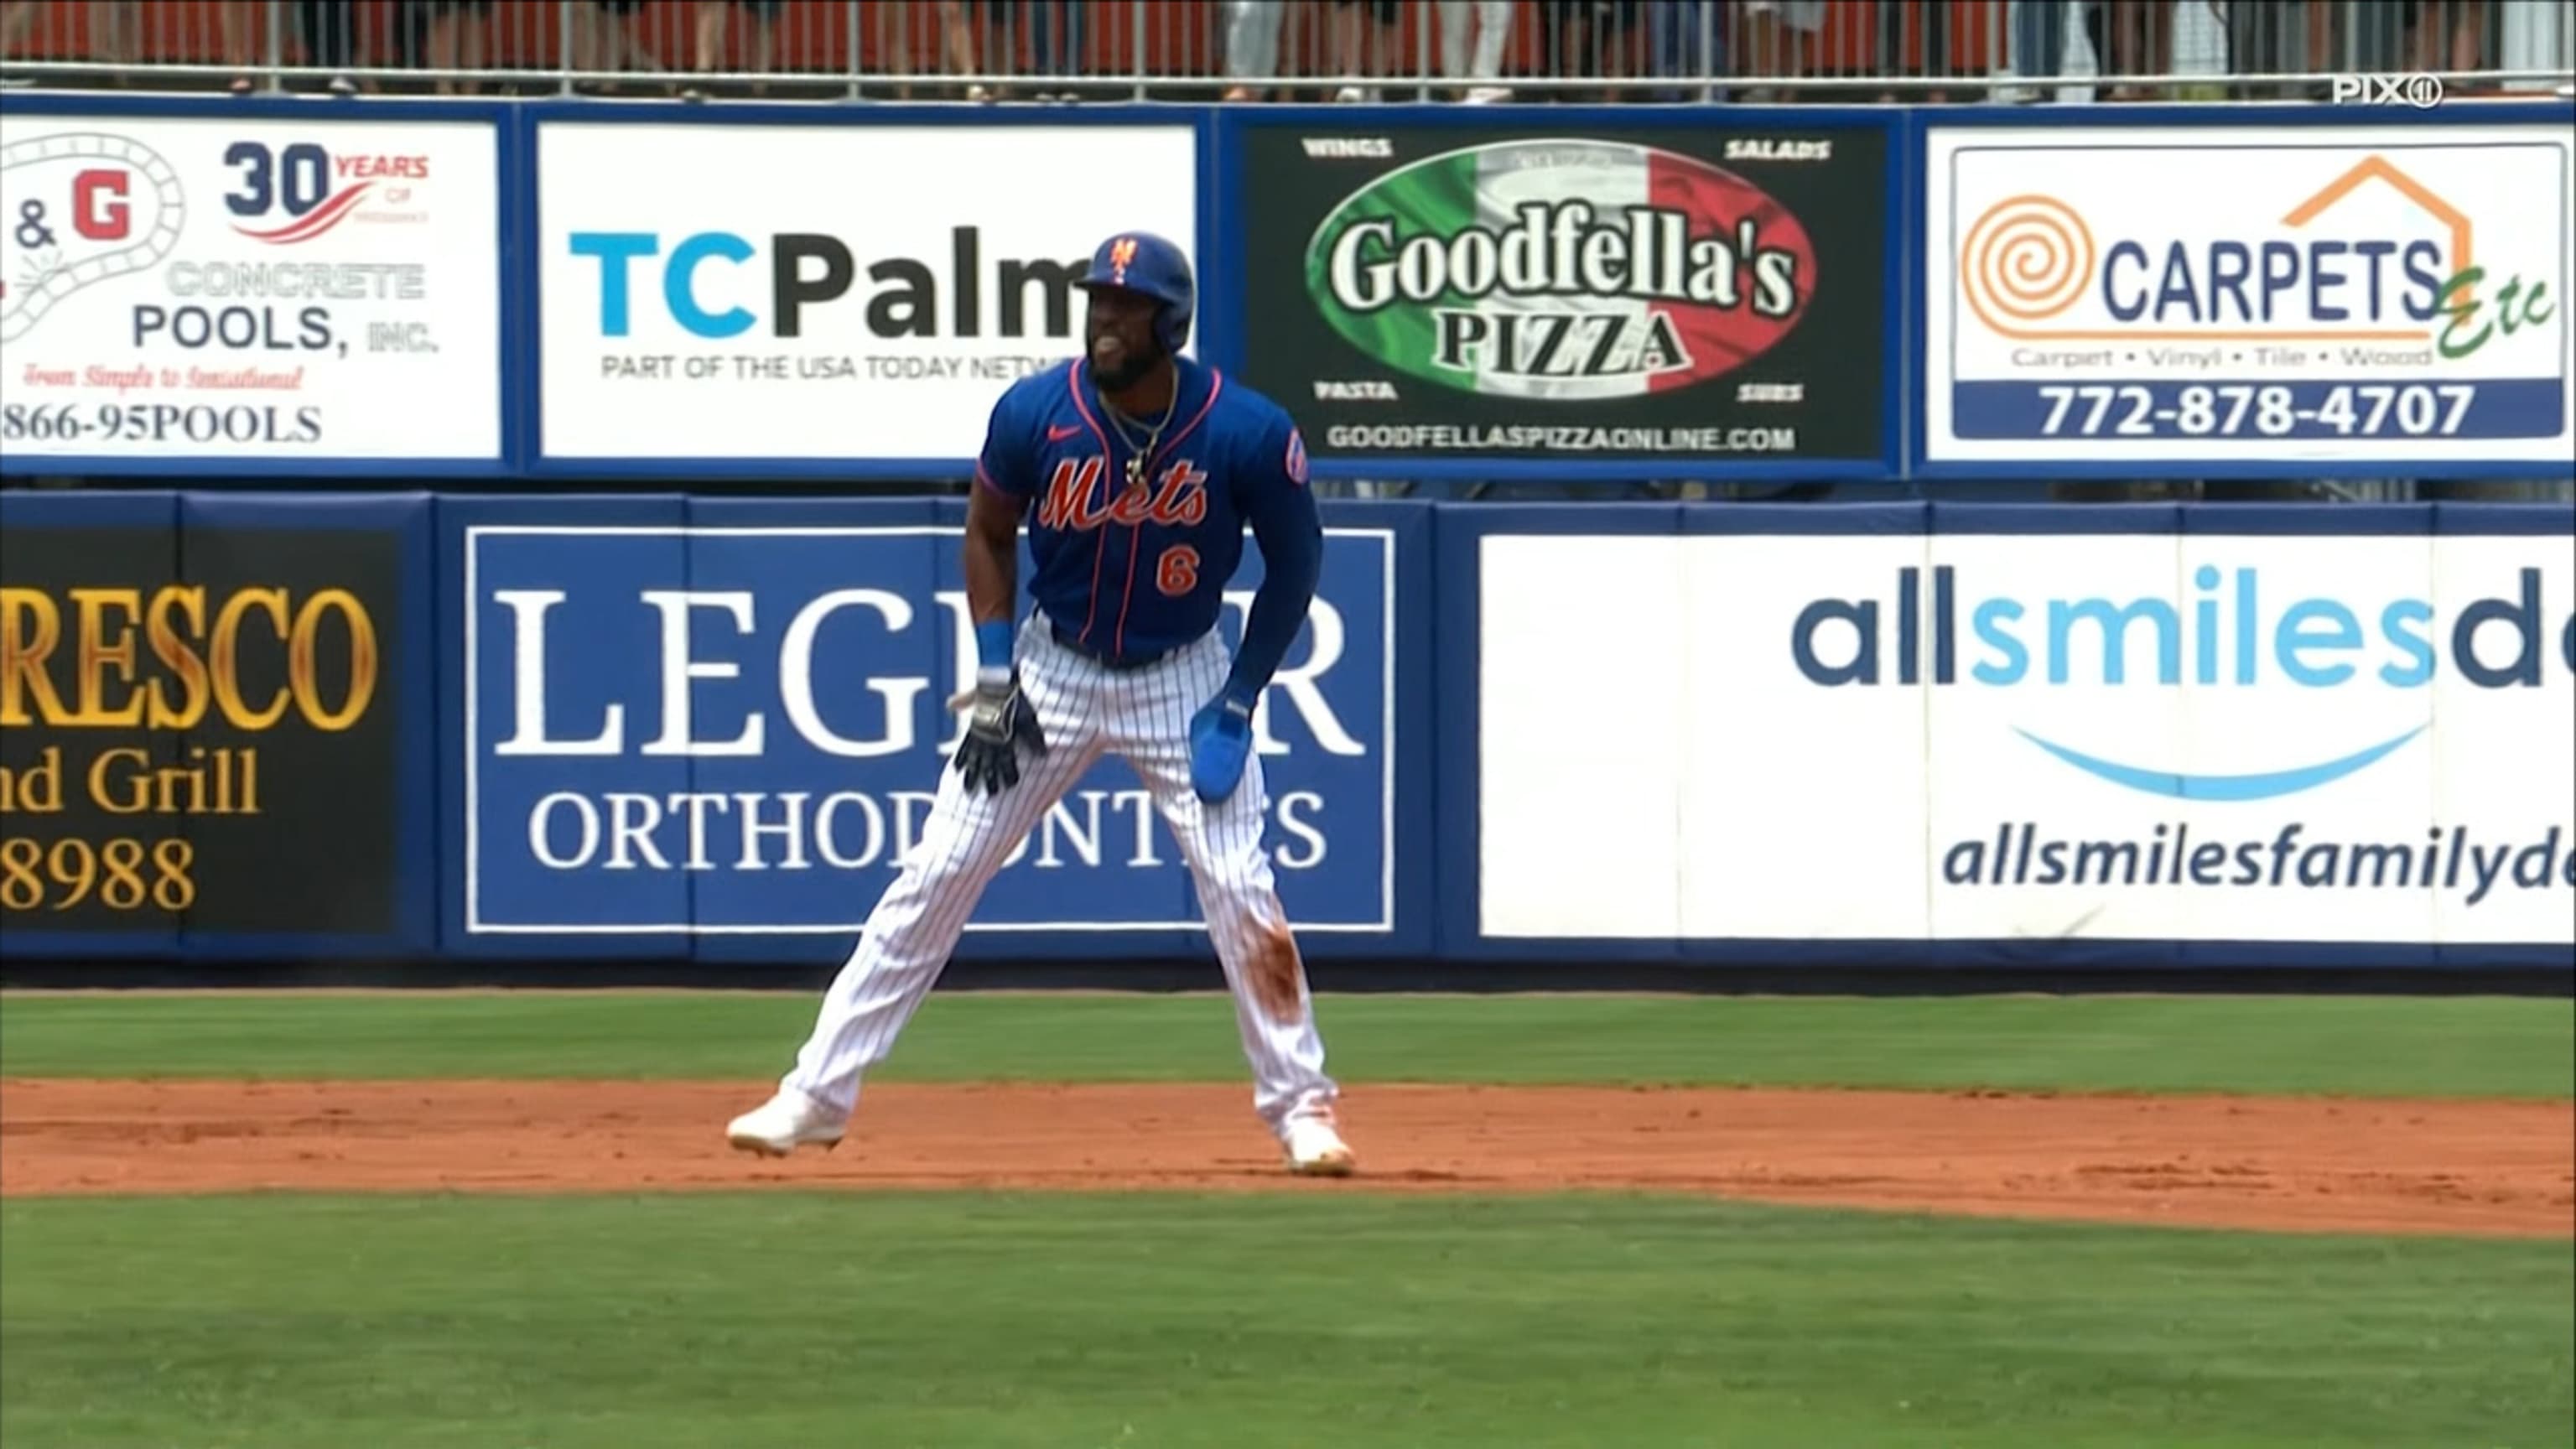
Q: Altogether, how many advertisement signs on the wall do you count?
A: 7